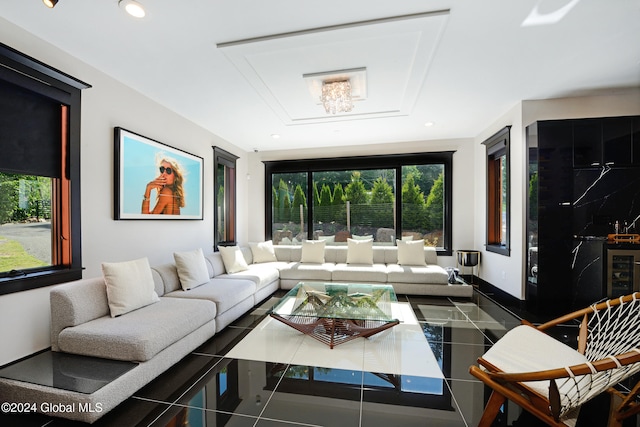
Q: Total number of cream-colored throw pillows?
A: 7